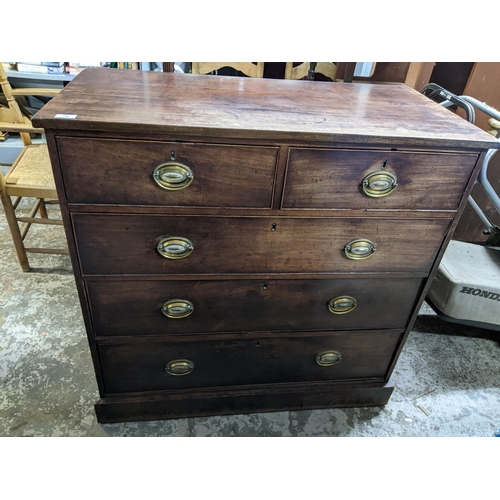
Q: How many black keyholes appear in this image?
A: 5